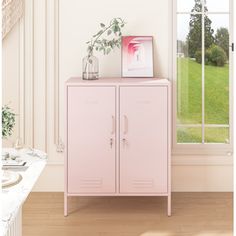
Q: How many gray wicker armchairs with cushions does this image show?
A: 0